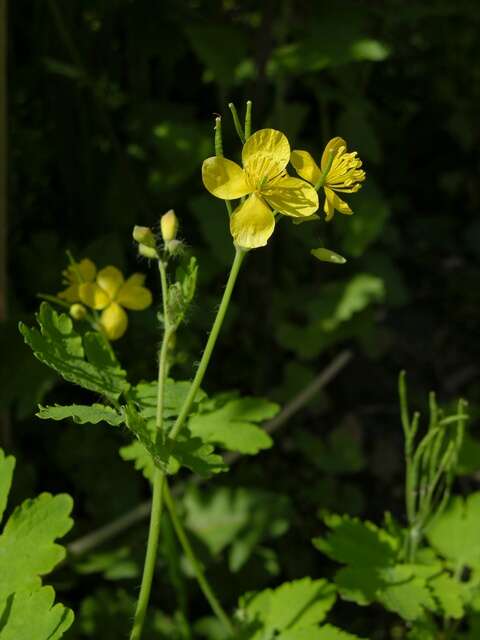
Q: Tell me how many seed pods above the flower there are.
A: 3